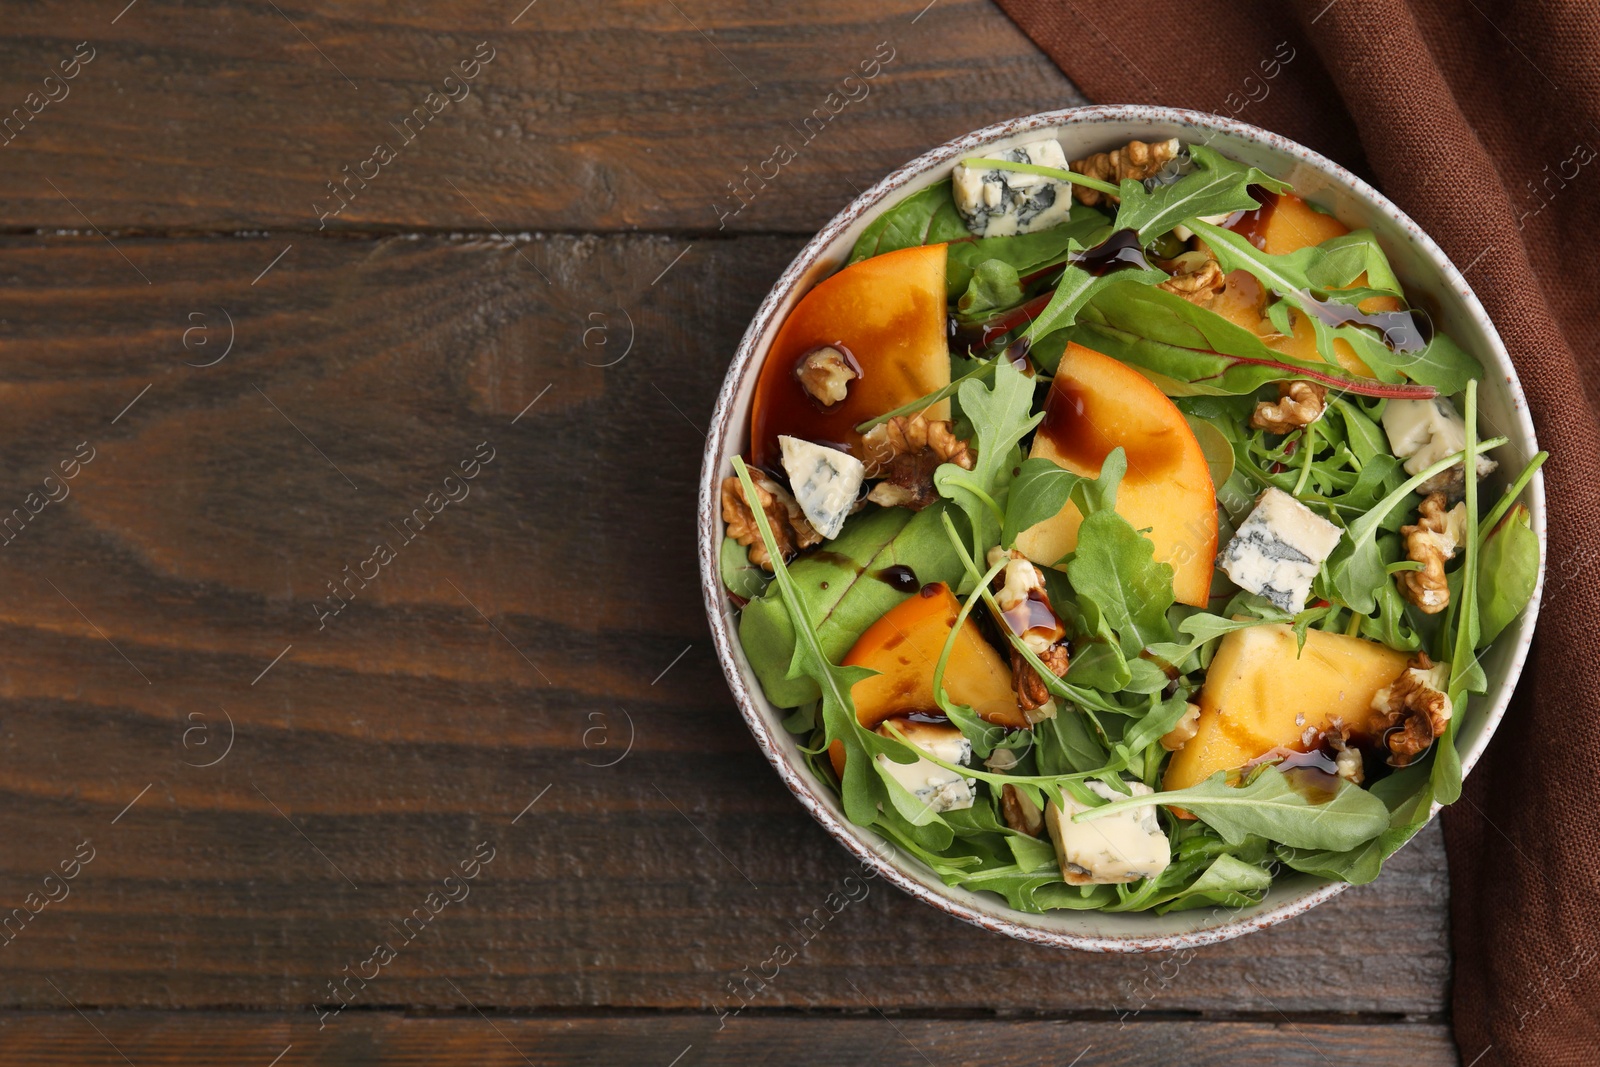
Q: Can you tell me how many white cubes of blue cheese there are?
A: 6